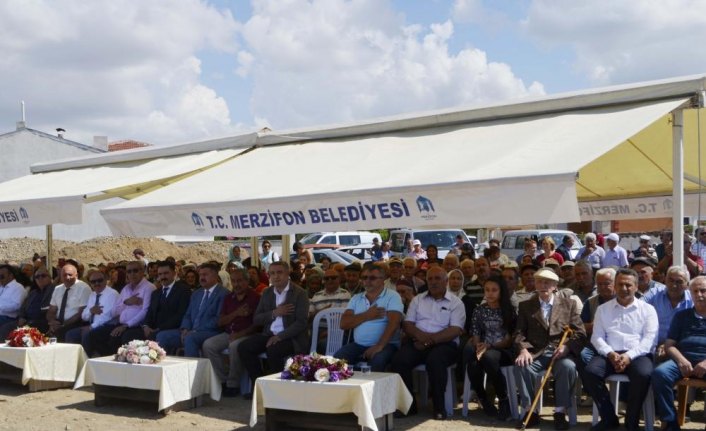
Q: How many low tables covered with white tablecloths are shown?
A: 3